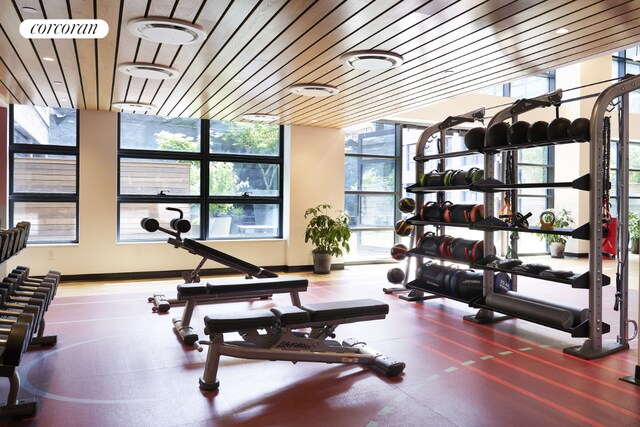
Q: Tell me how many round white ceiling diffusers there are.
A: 6